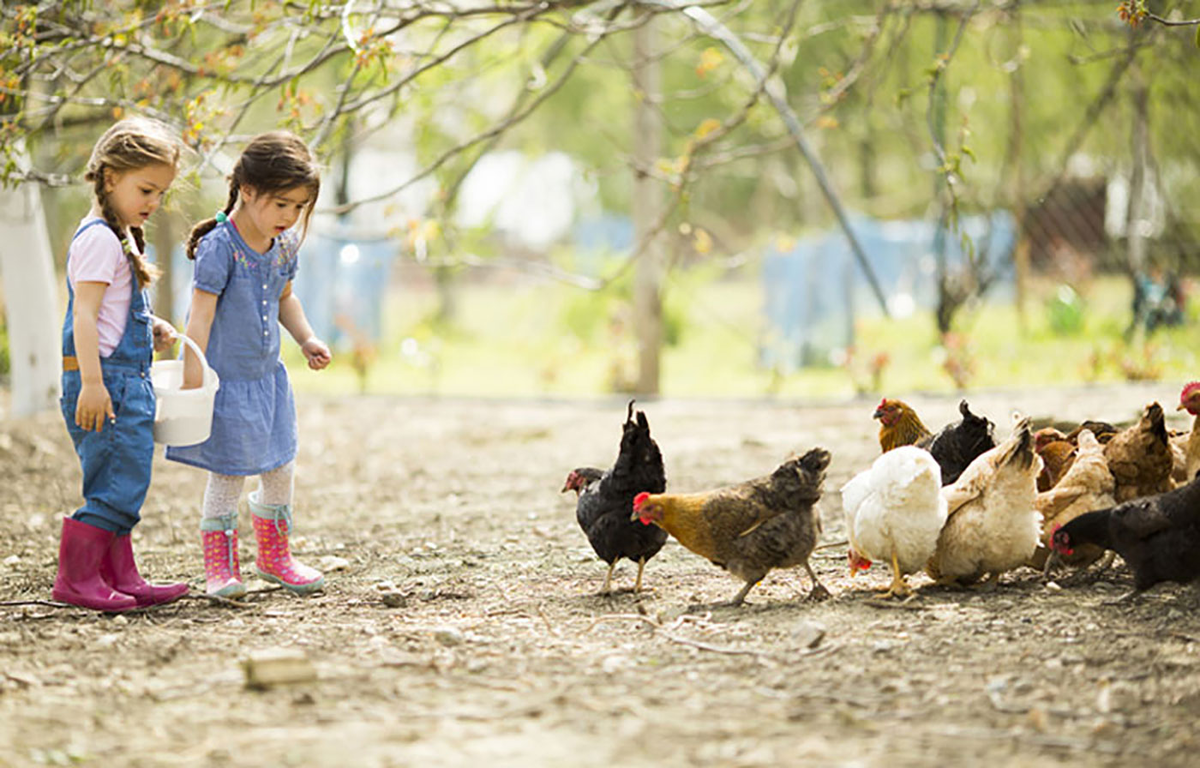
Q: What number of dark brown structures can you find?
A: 1